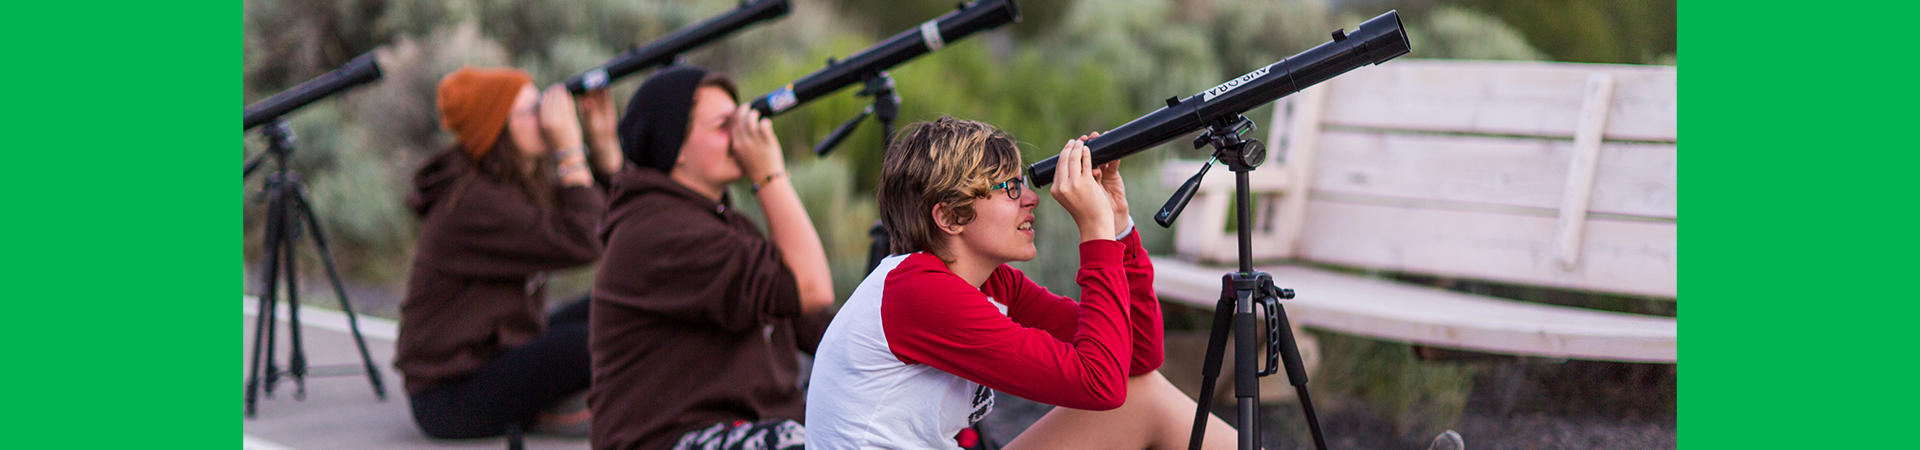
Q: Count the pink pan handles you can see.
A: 0